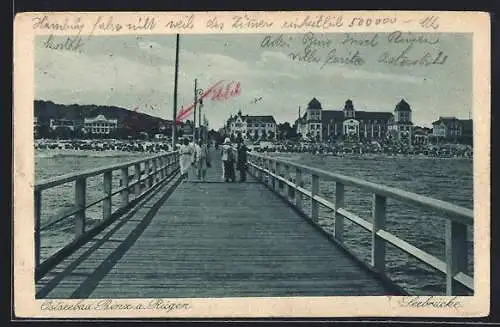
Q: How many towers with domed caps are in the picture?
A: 3